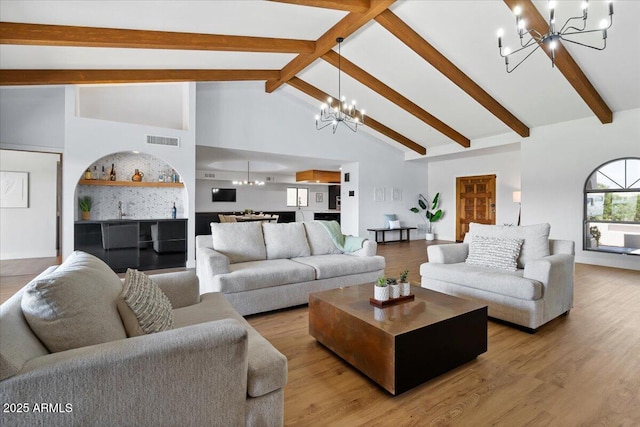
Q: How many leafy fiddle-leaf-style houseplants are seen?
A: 1